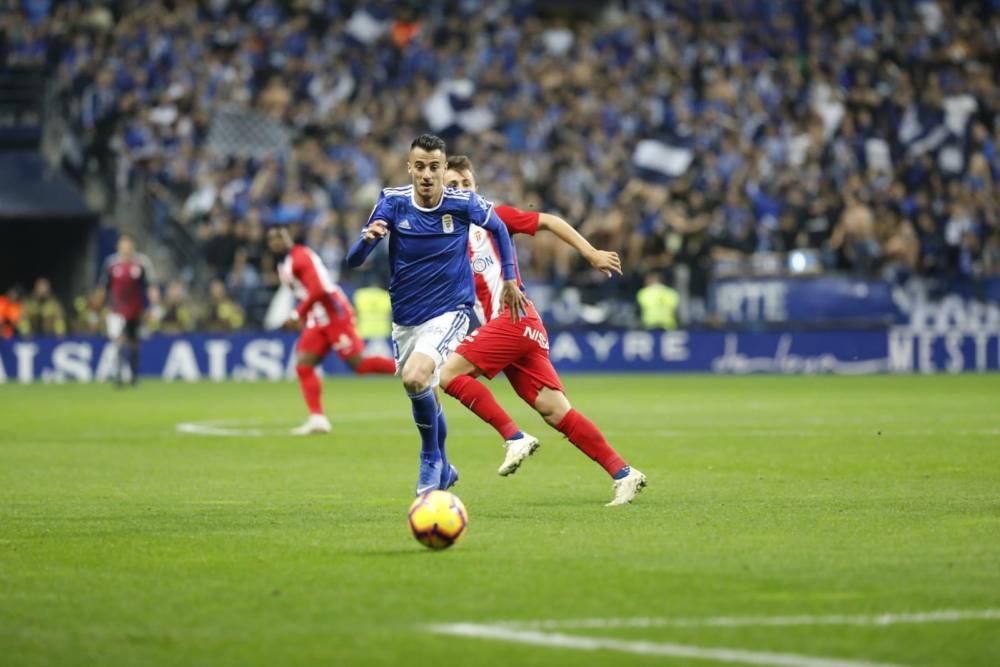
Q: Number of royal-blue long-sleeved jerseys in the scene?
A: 1